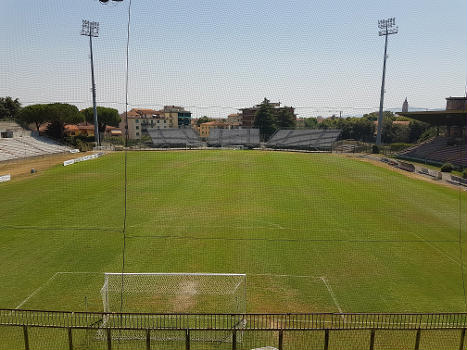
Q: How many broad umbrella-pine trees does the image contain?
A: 3